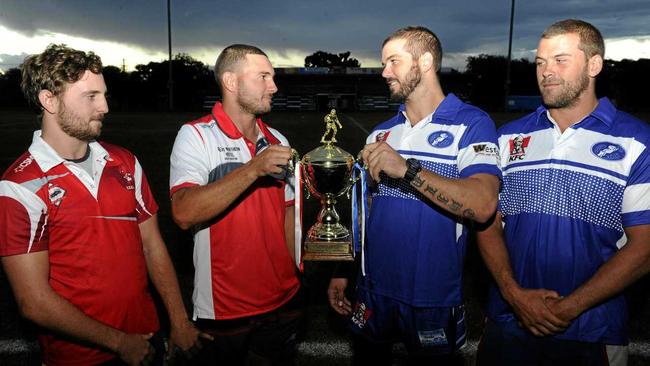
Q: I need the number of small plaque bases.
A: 1